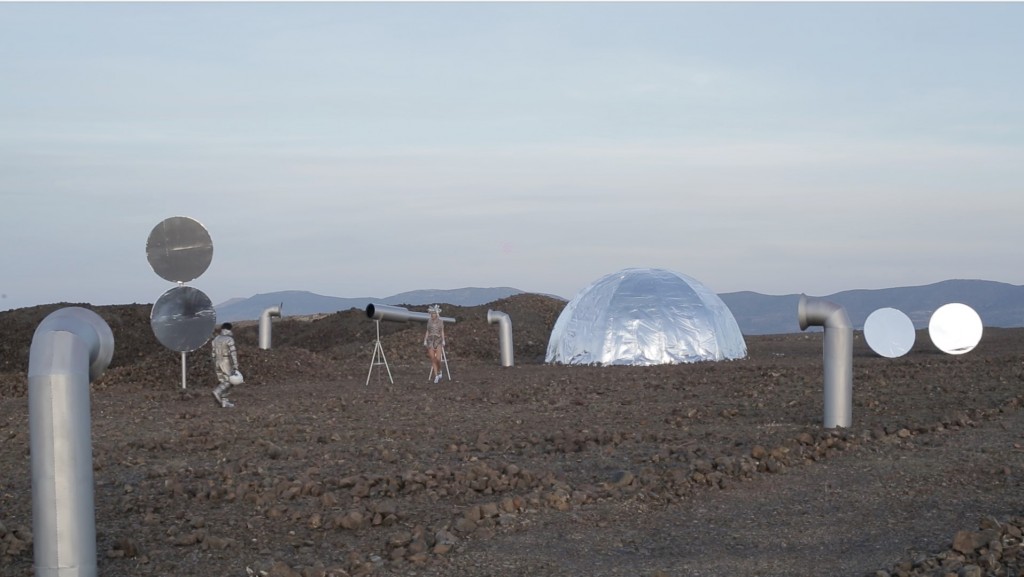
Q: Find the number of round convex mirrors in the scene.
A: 4